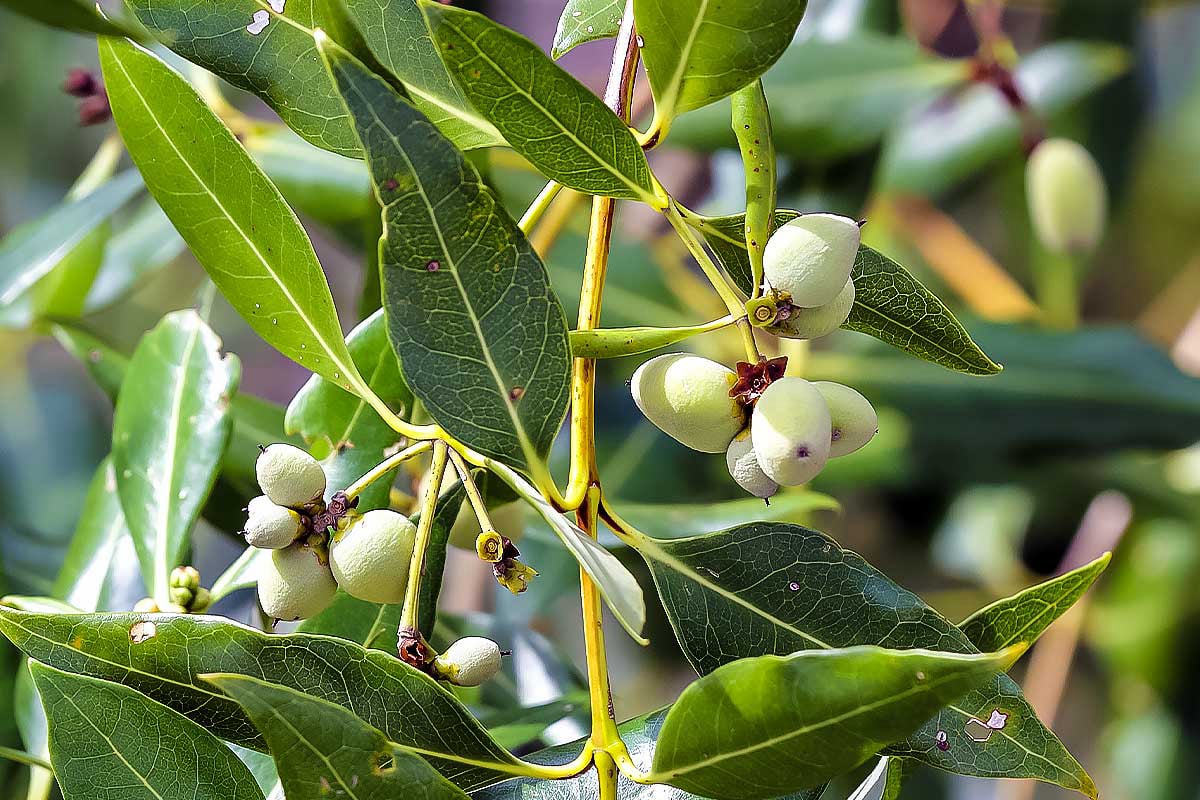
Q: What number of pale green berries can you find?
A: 12